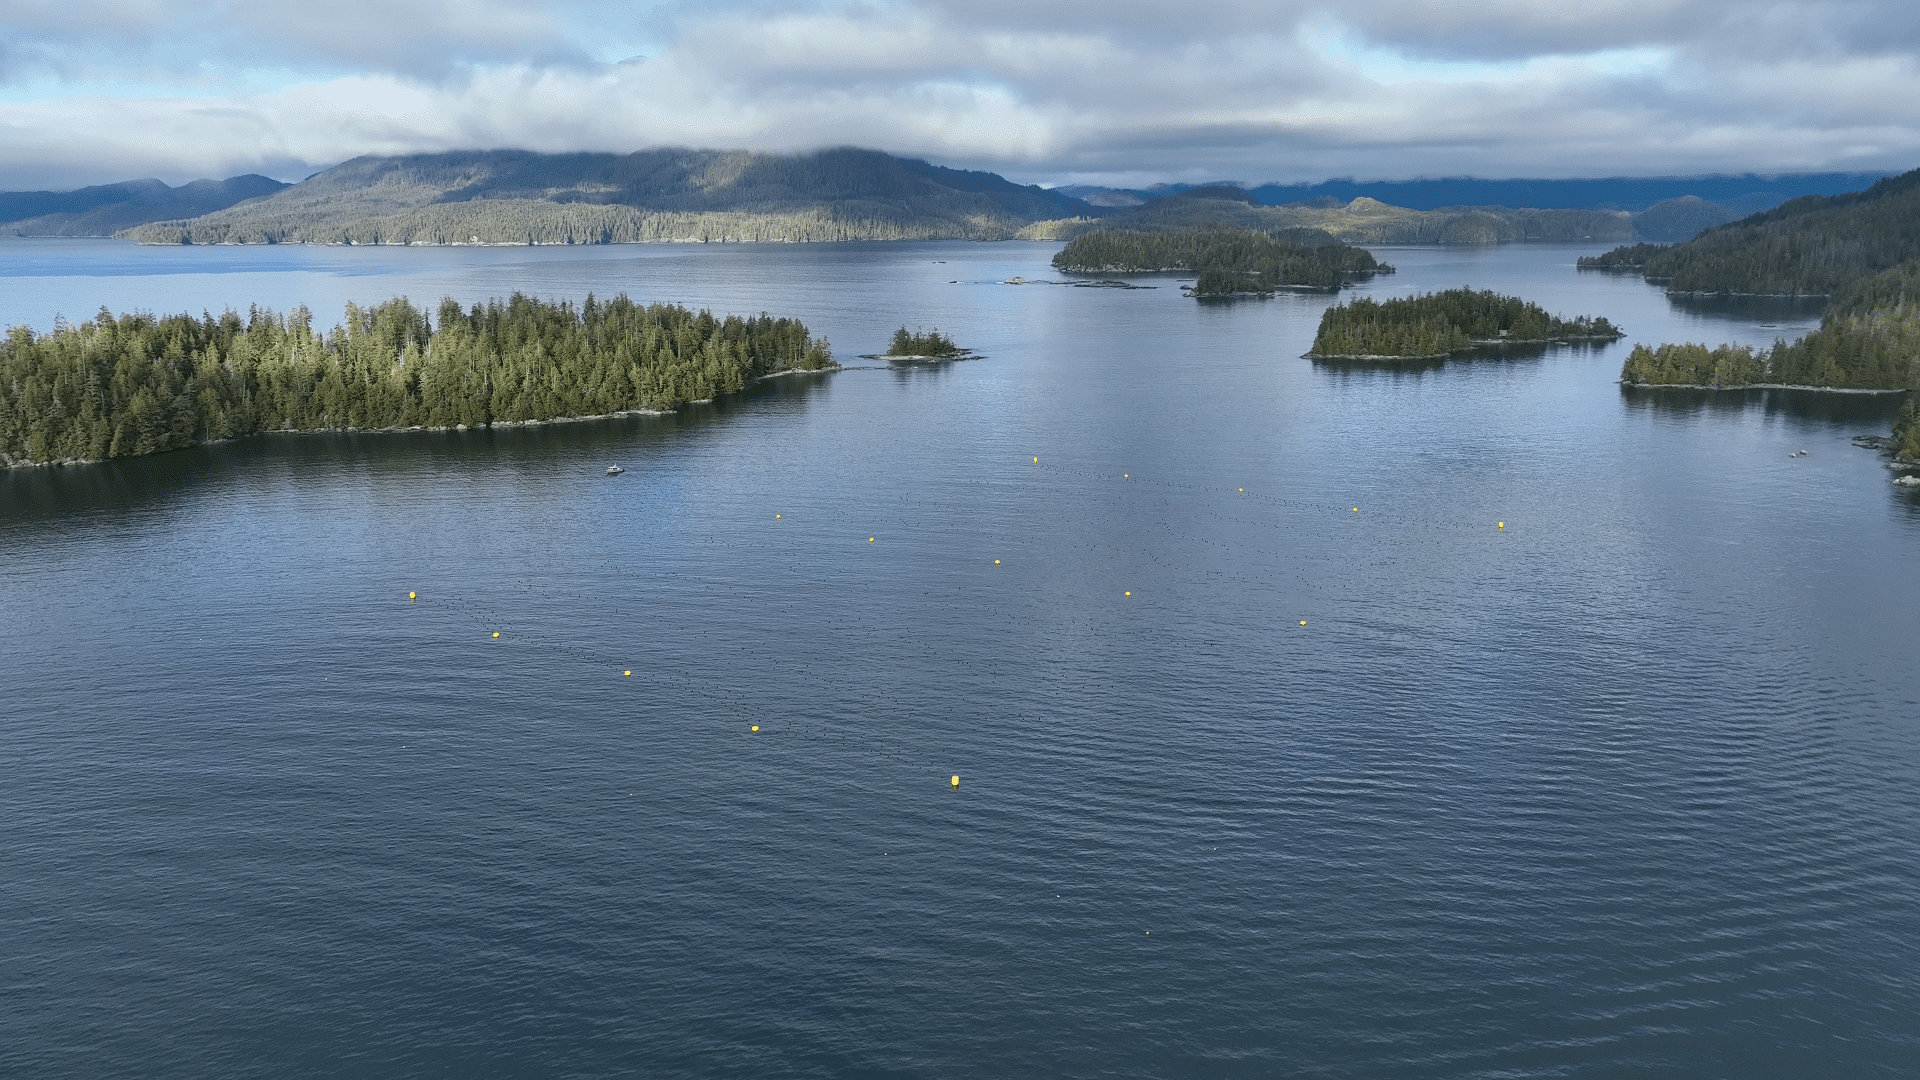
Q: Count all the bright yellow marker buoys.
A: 15